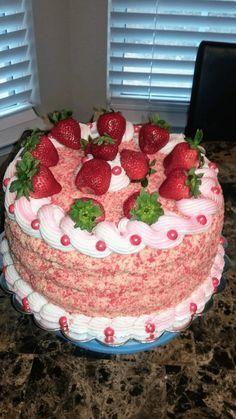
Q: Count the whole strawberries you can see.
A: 12